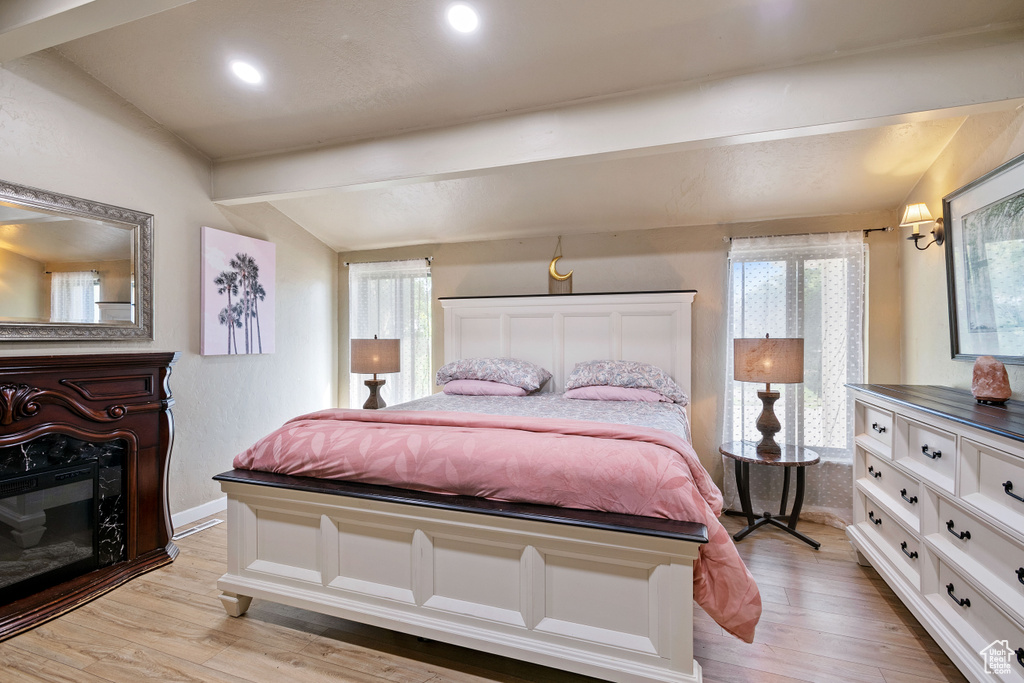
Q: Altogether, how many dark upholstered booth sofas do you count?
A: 0